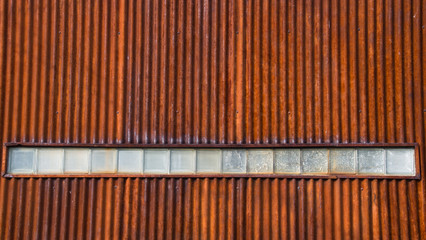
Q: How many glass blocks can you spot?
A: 15